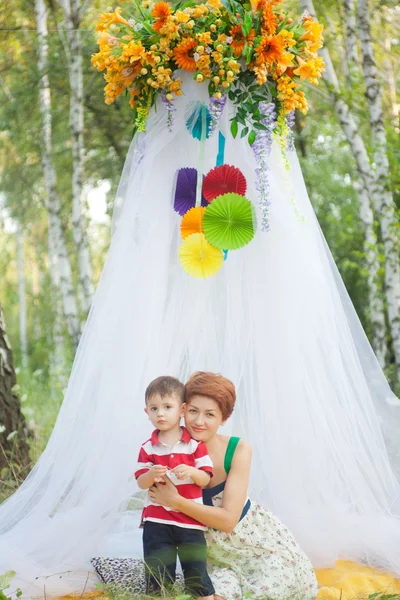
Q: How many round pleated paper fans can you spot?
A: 6